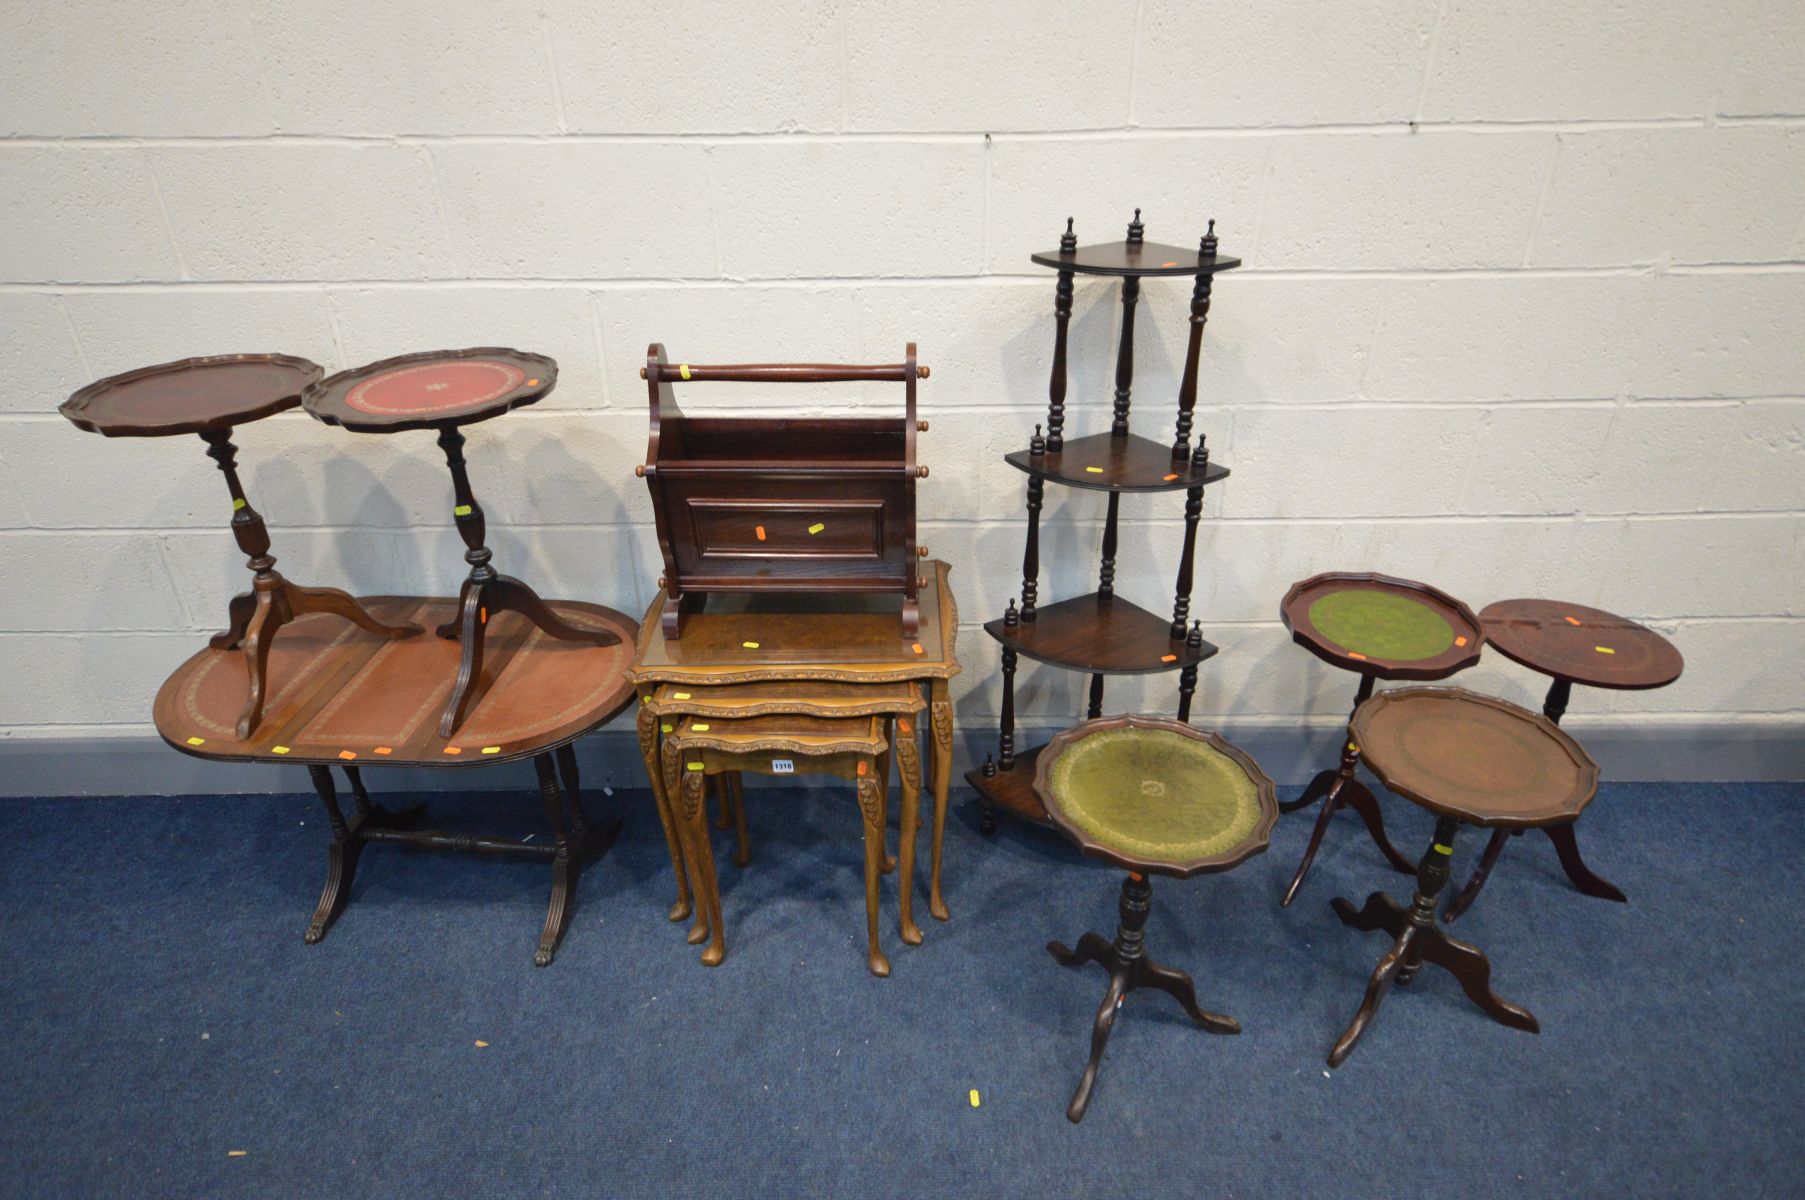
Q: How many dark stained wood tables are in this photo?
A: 7